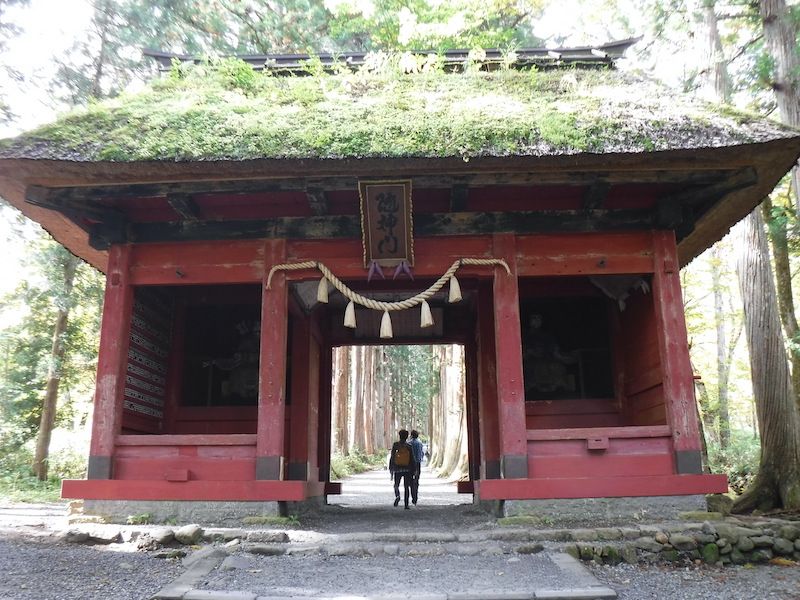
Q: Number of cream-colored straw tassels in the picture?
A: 5